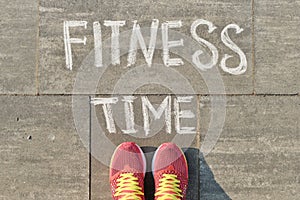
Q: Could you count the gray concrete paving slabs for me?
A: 6